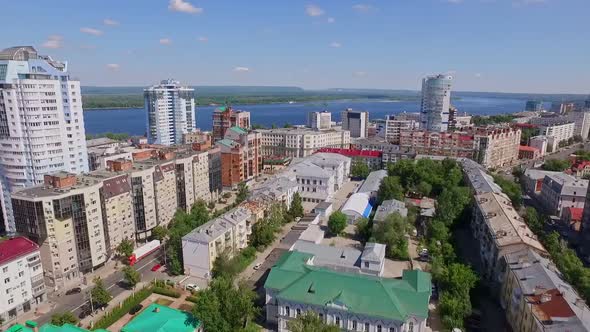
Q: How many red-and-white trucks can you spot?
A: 1